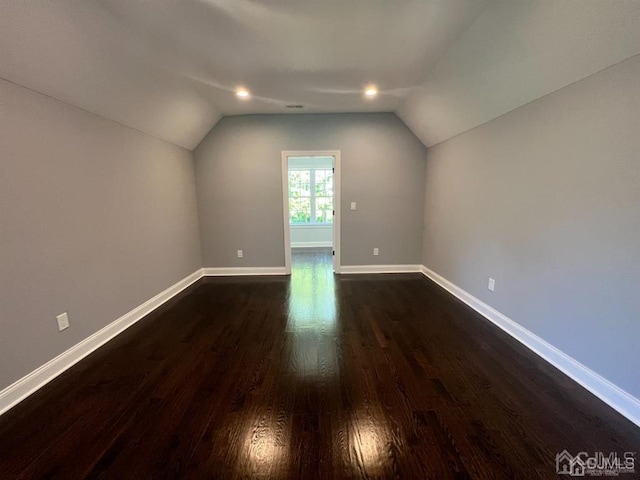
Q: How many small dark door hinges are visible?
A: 3